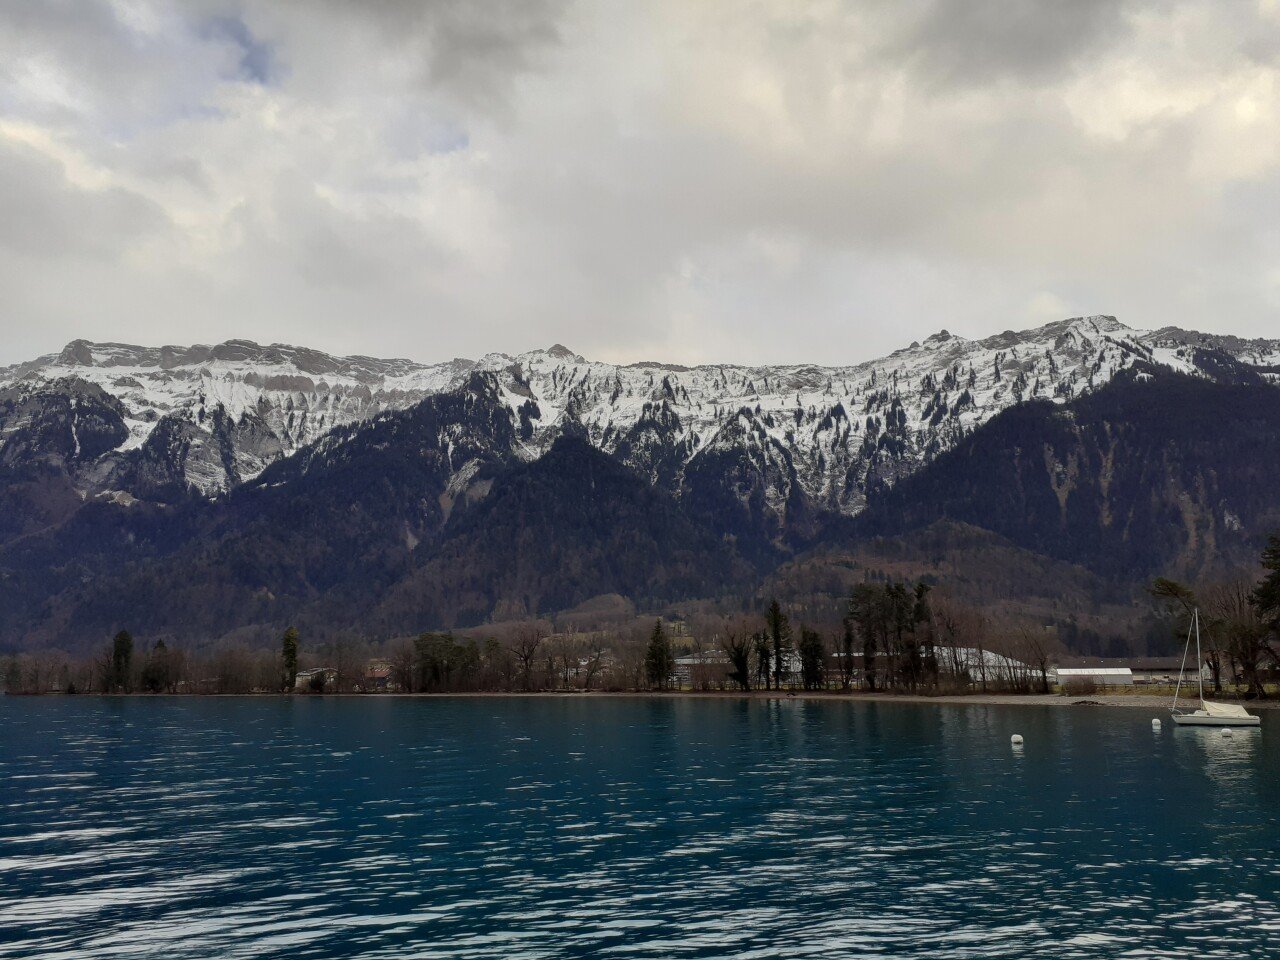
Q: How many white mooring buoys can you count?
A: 3